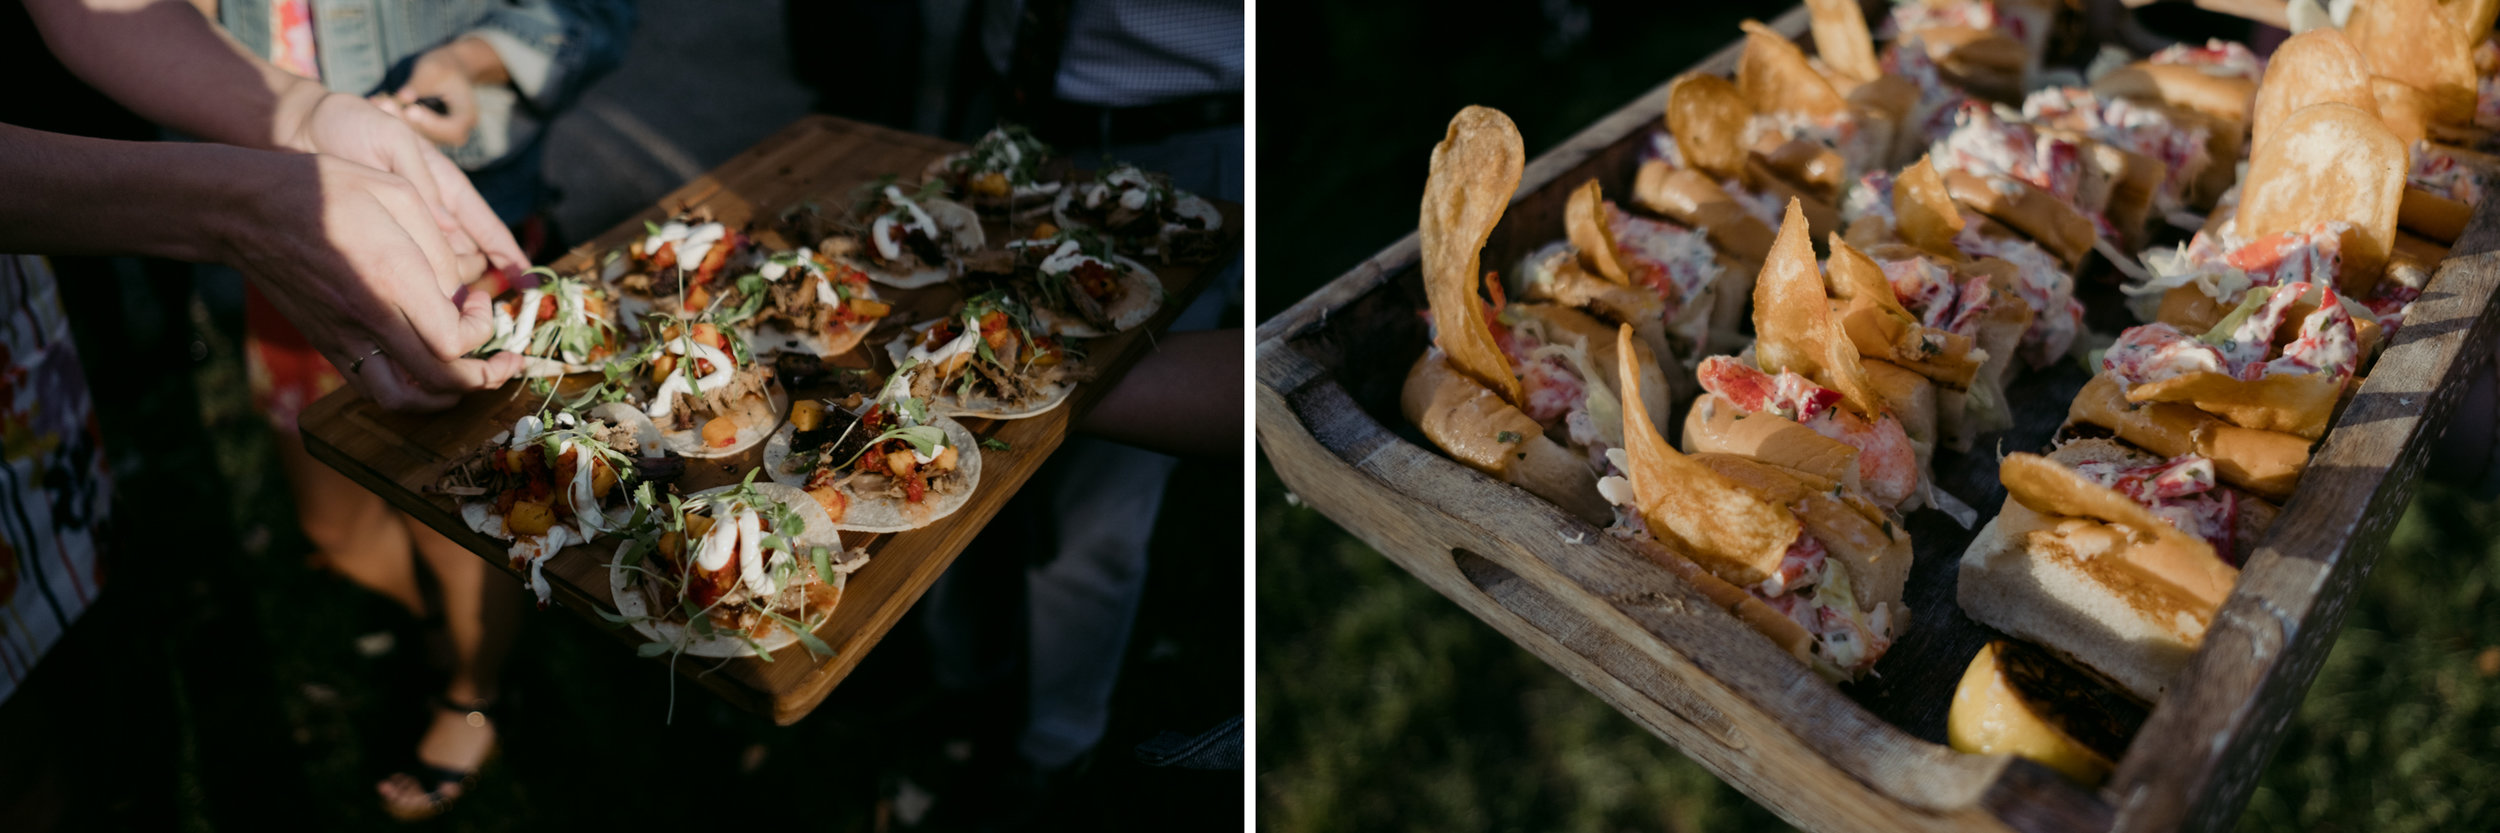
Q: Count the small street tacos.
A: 12